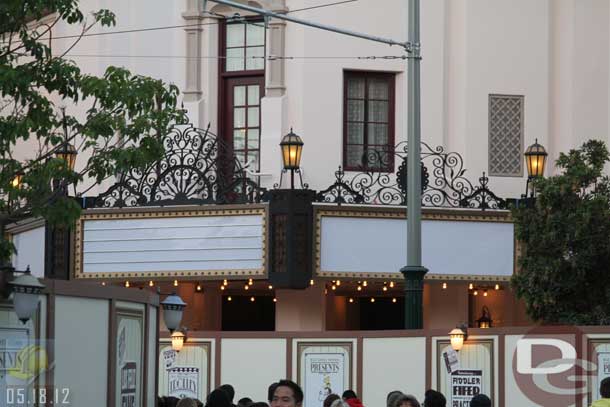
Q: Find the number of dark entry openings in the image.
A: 2